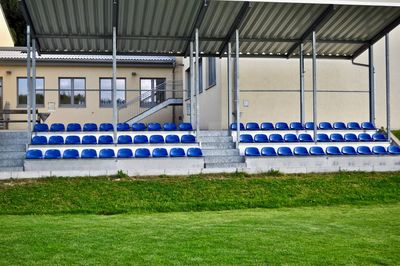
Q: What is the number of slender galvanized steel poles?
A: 11